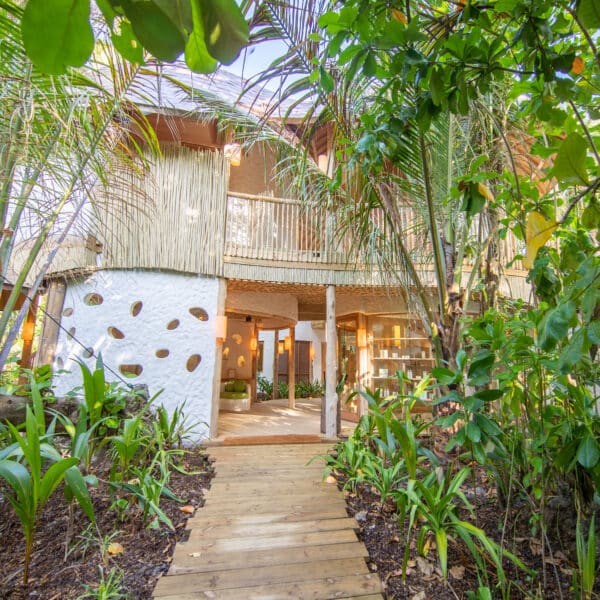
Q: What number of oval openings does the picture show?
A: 12